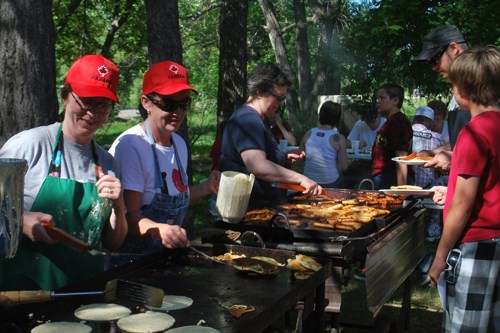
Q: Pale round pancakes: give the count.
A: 5